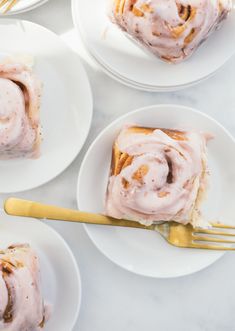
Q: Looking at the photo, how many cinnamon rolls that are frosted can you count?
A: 4